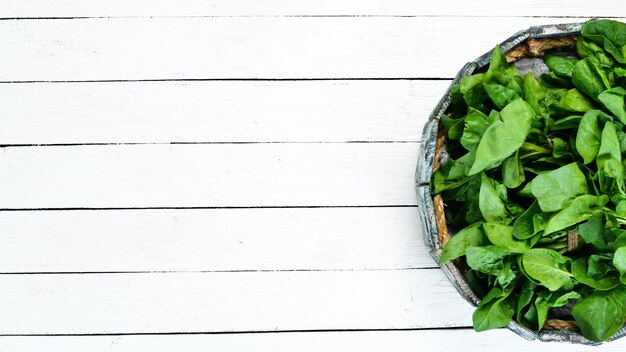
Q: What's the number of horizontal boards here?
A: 7